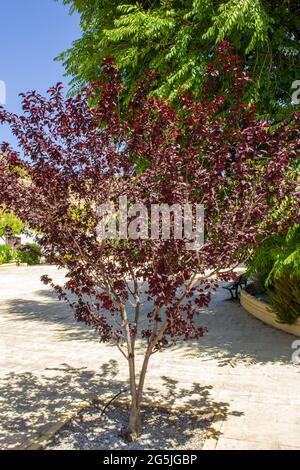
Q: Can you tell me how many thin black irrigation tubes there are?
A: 1